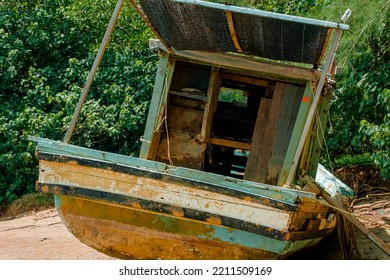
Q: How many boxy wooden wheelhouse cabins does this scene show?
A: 1